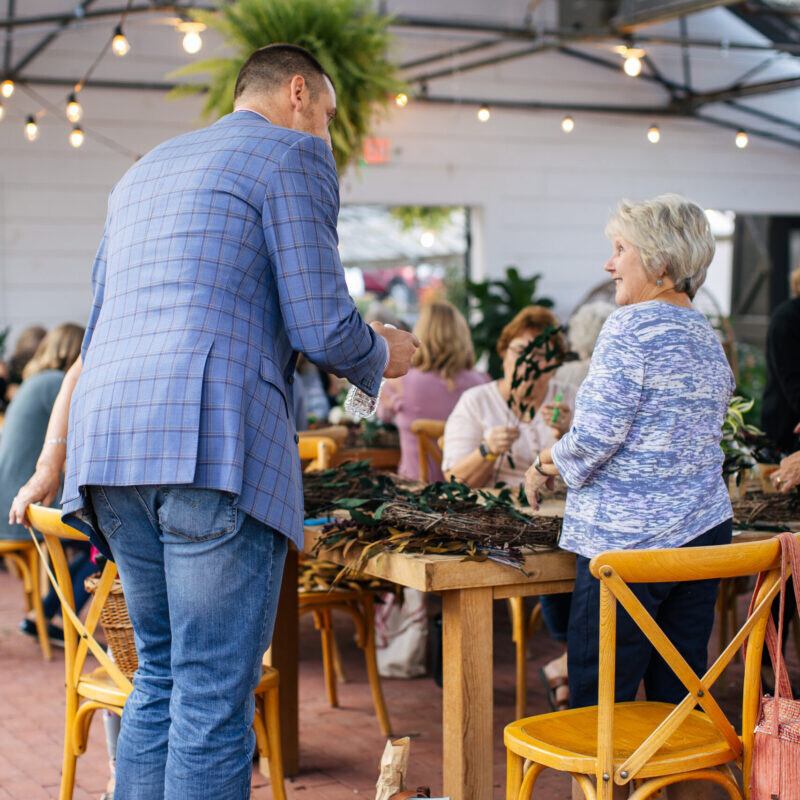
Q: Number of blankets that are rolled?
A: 0